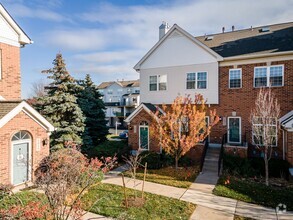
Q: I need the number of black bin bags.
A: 0